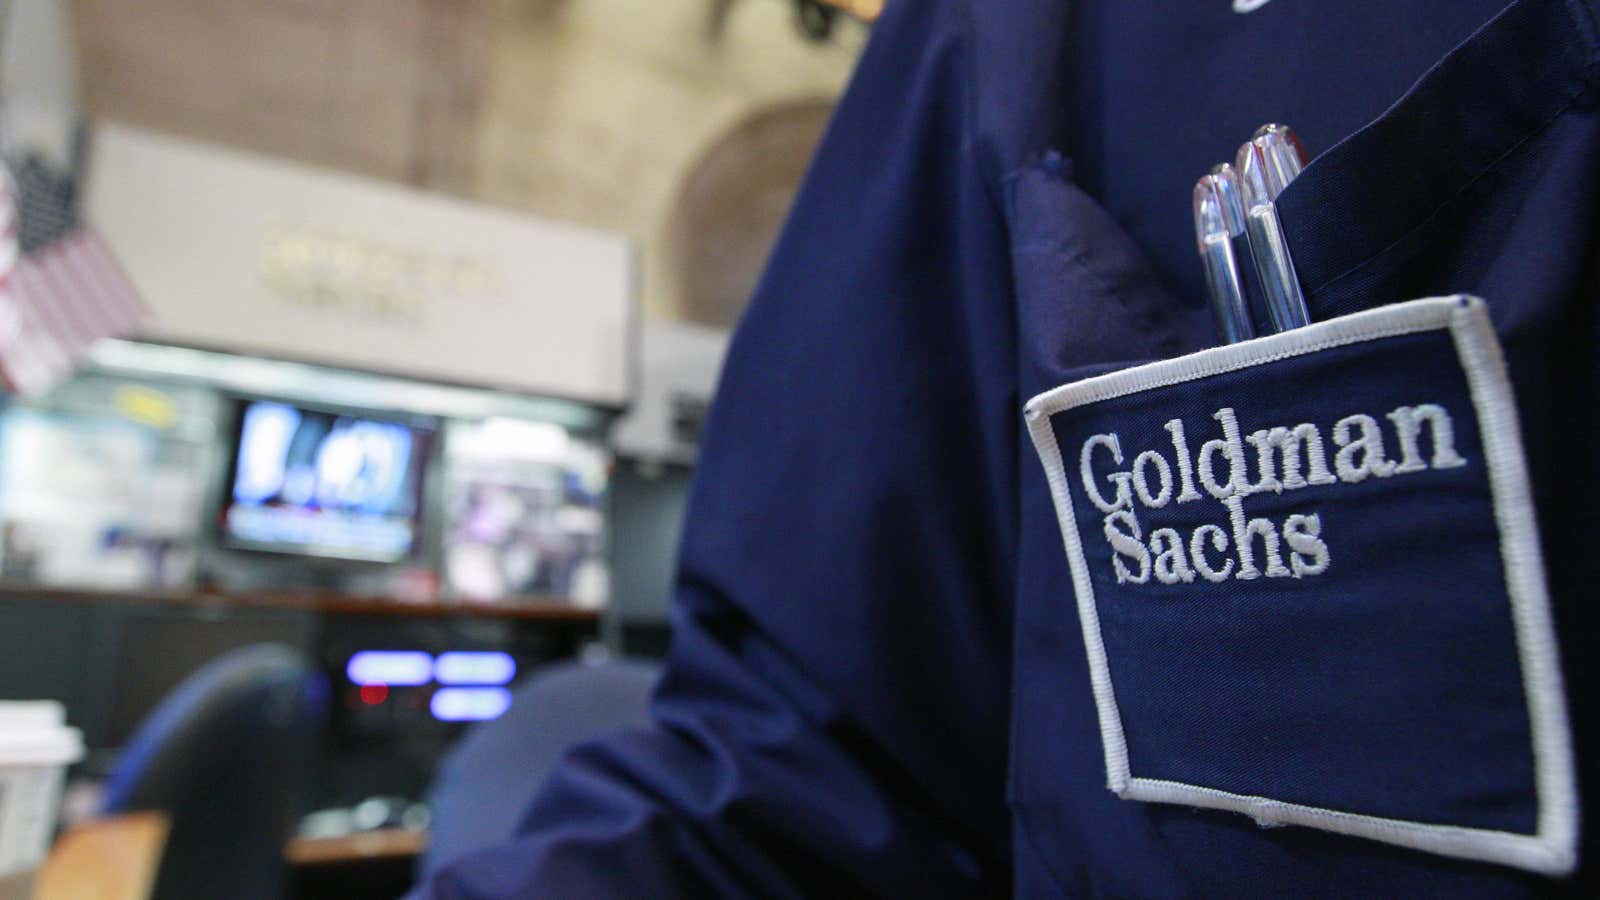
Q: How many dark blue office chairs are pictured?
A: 2